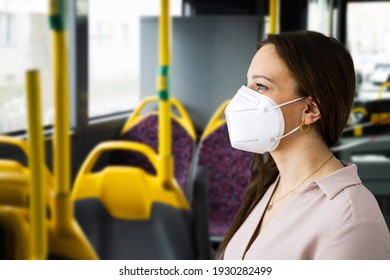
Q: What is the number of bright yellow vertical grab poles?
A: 4